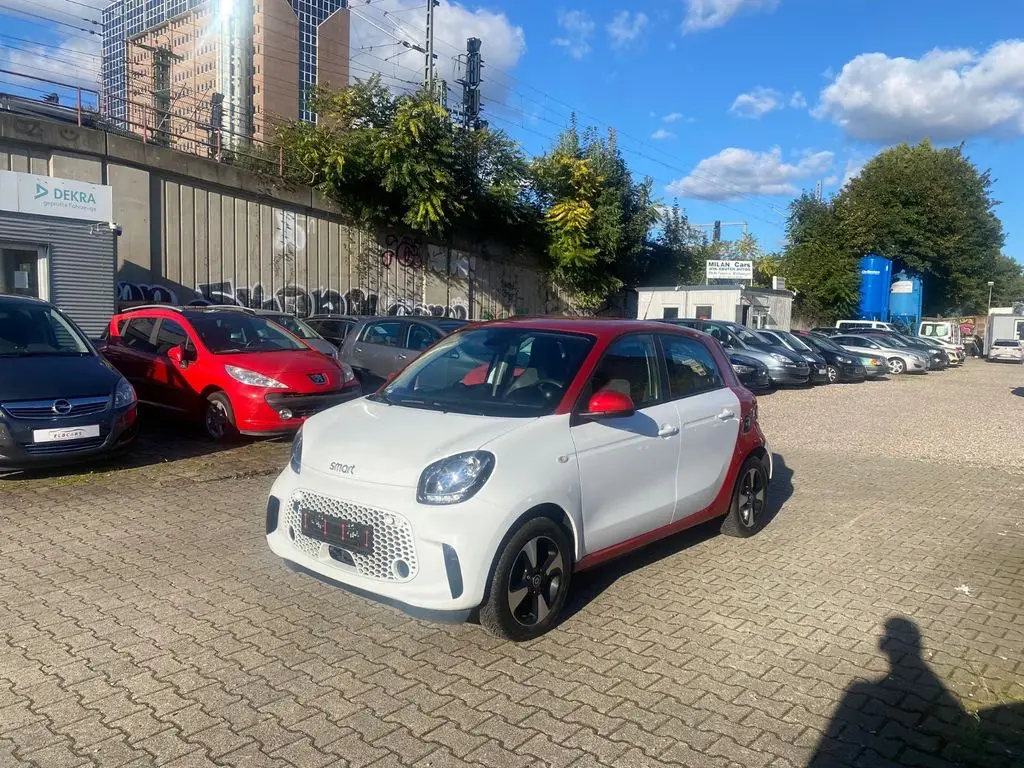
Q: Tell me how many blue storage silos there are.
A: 2